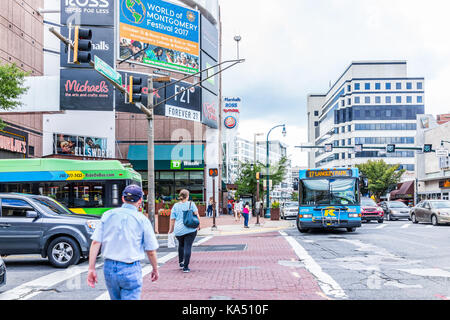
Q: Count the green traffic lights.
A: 2